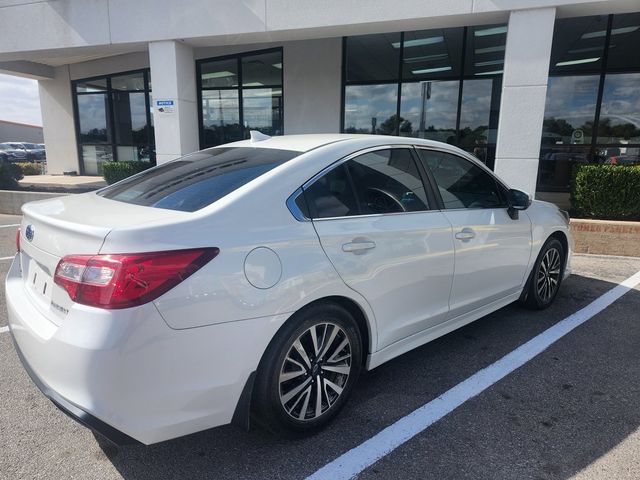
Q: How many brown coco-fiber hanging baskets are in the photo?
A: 0